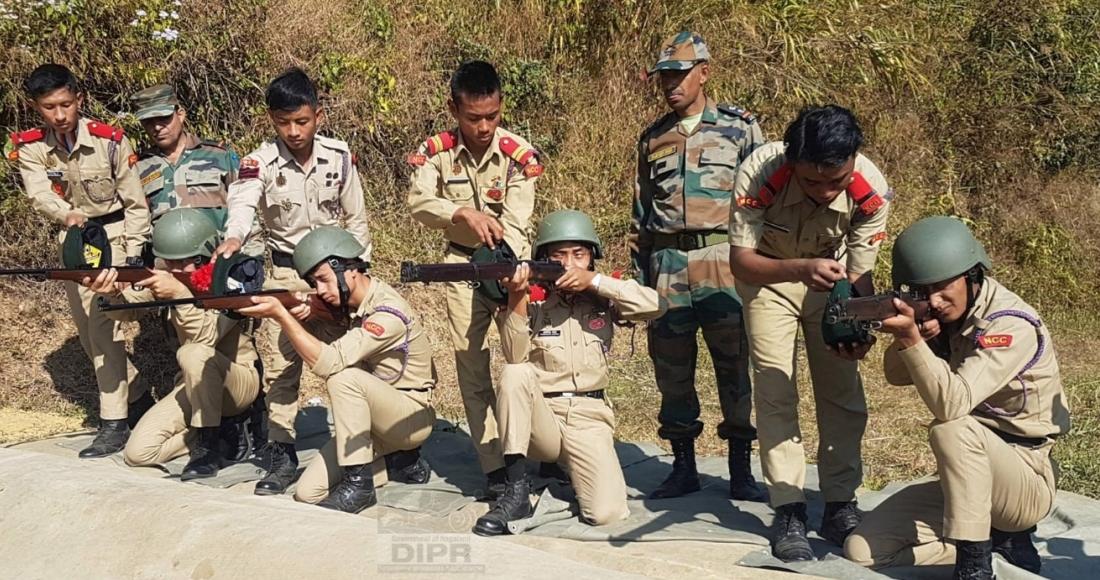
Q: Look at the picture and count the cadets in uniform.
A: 8